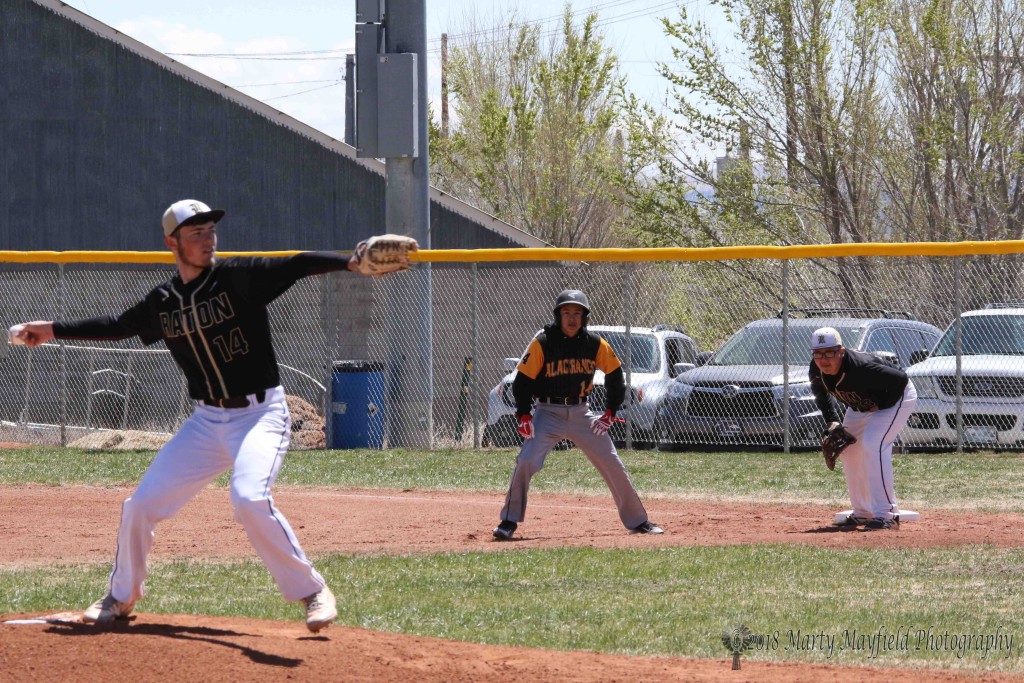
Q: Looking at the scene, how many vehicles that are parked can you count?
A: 3